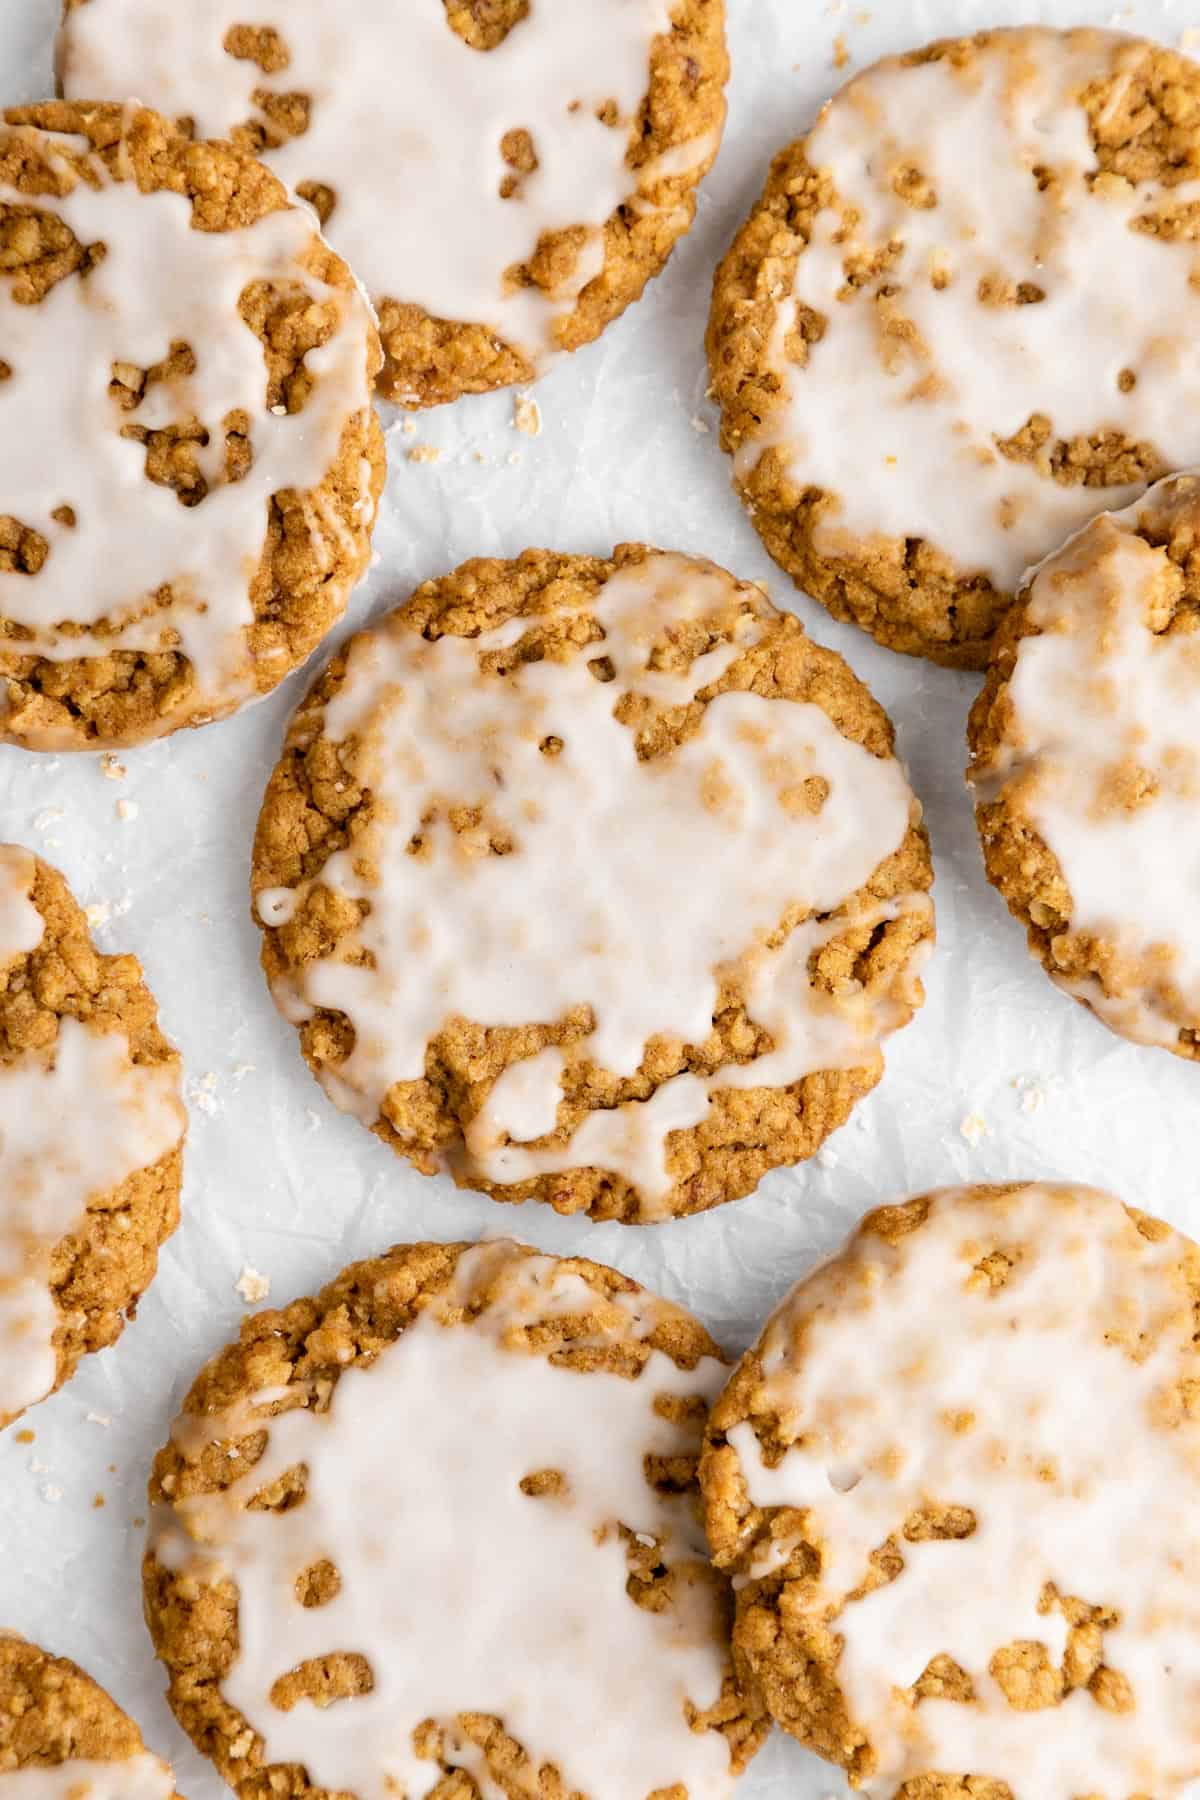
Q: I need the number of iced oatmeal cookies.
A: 9